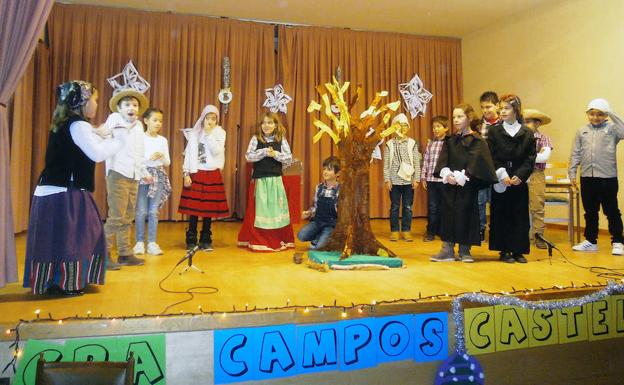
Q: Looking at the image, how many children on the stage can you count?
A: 13